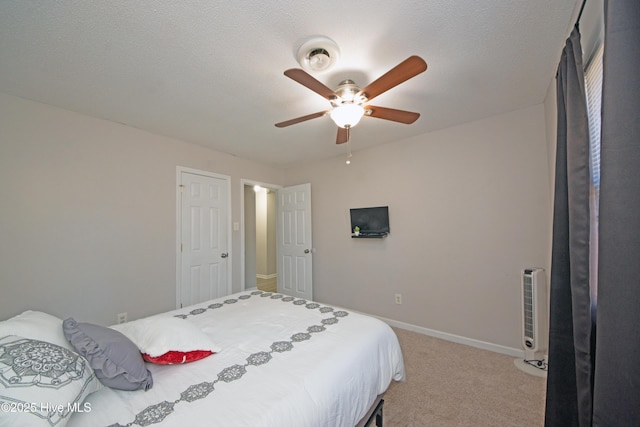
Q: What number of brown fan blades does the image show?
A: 5